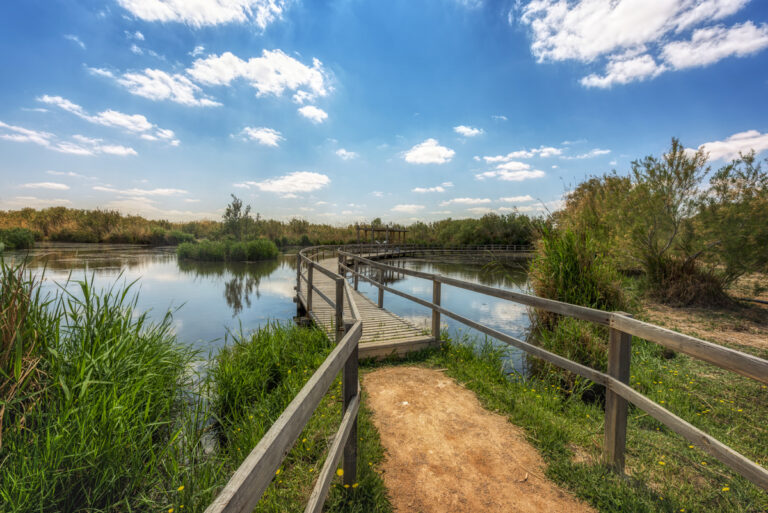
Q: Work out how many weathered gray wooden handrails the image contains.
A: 2